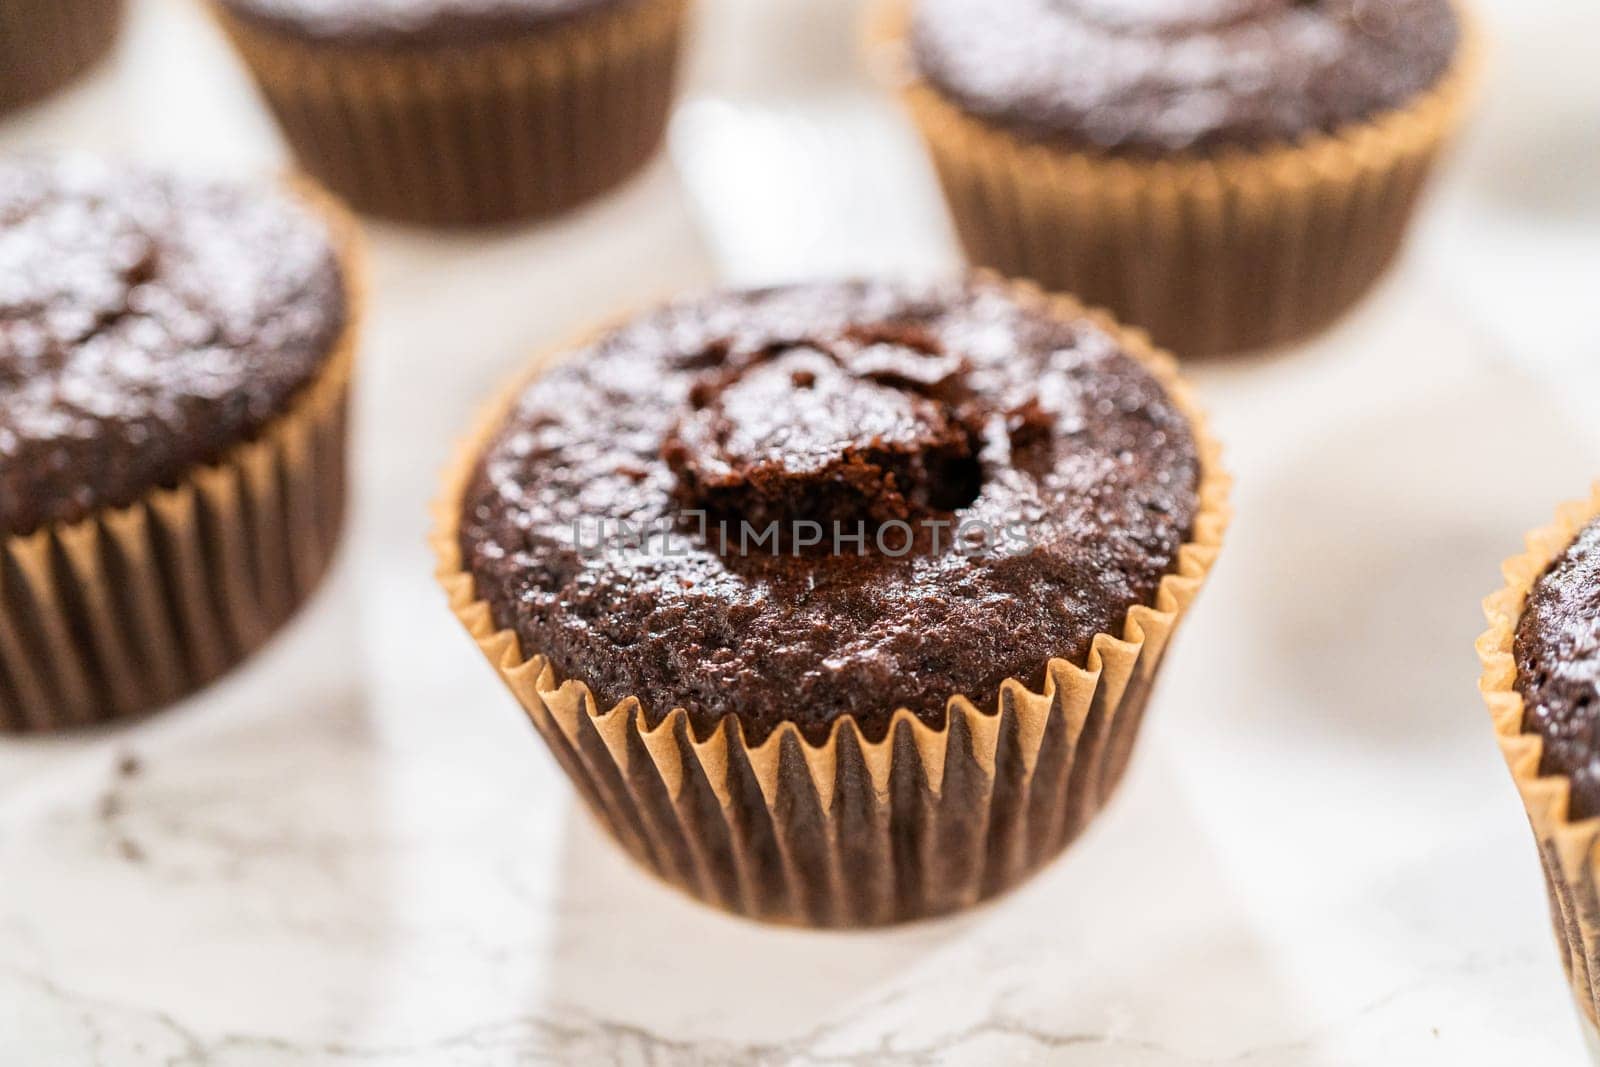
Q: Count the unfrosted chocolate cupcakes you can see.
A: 6